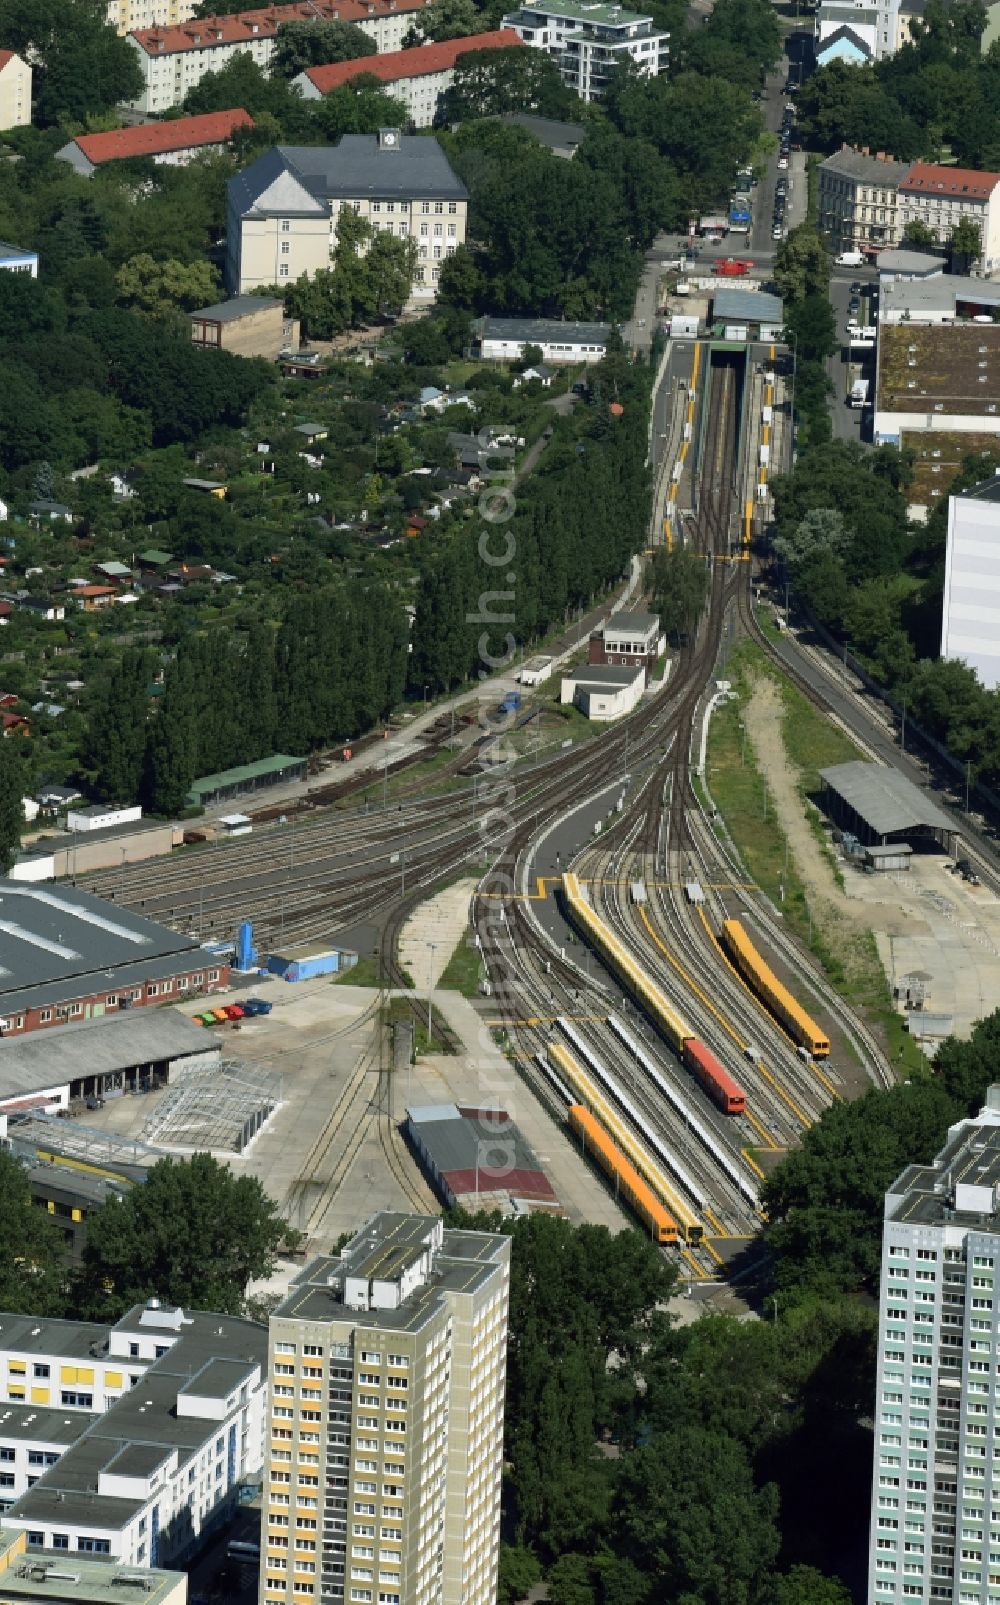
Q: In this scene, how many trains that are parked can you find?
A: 5